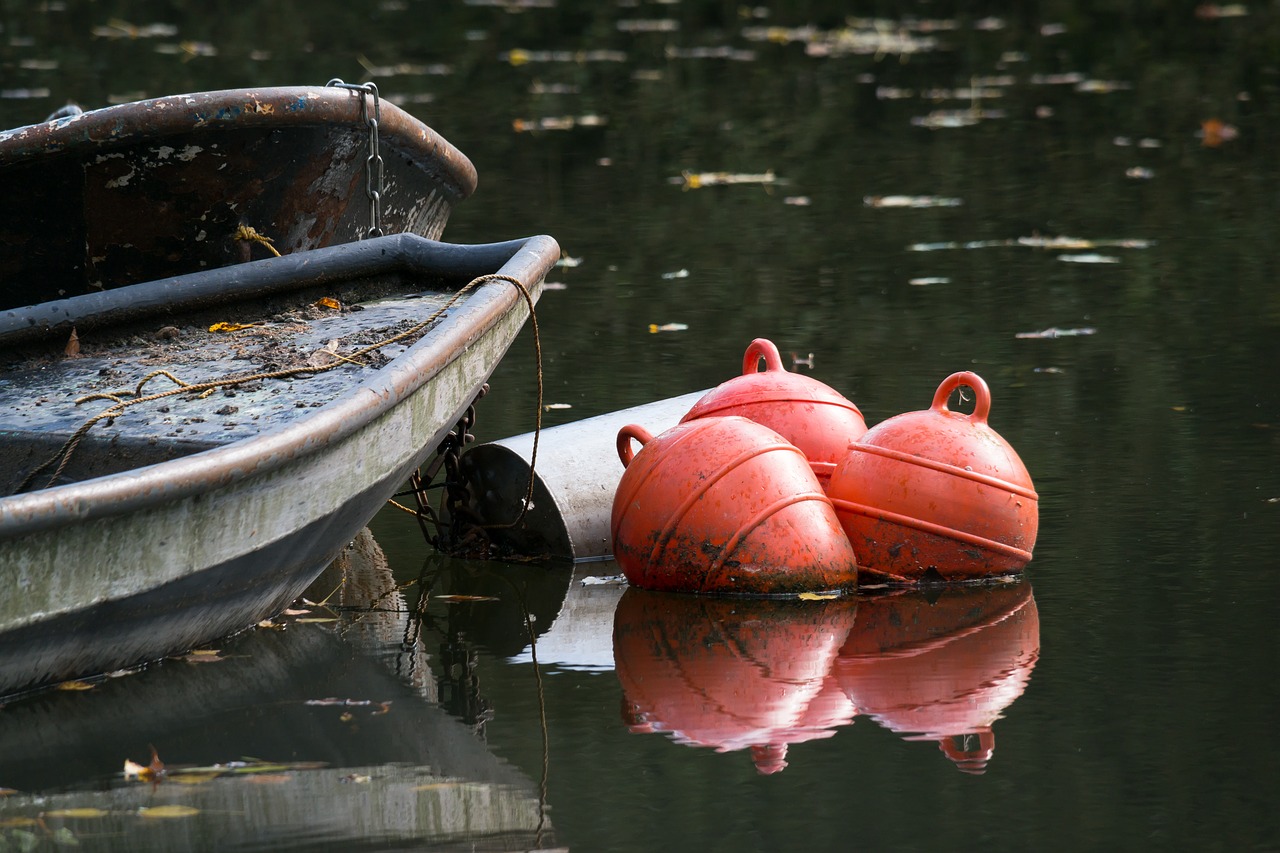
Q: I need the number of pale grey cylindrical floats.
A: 1